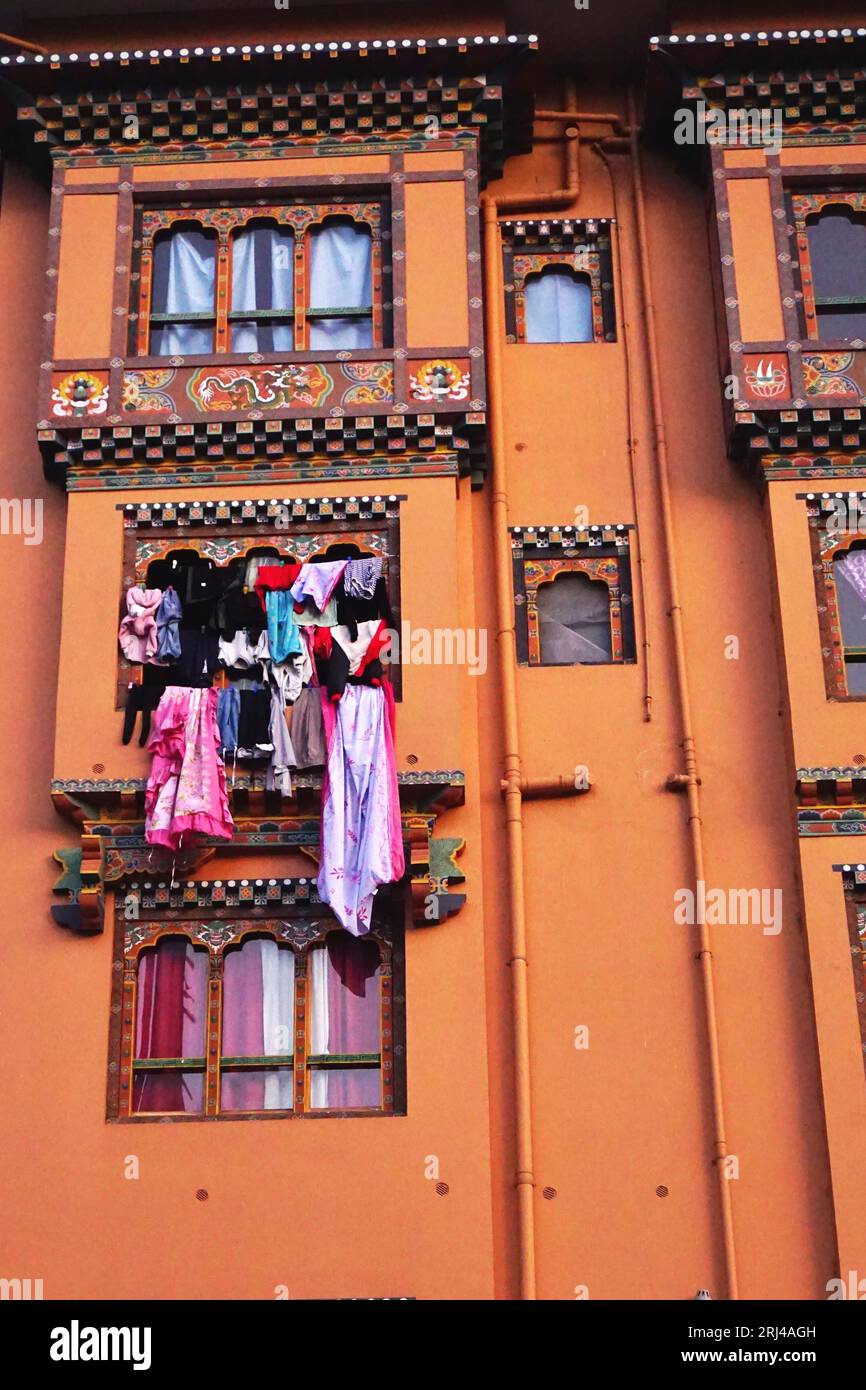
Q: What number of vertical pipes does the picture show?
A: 3